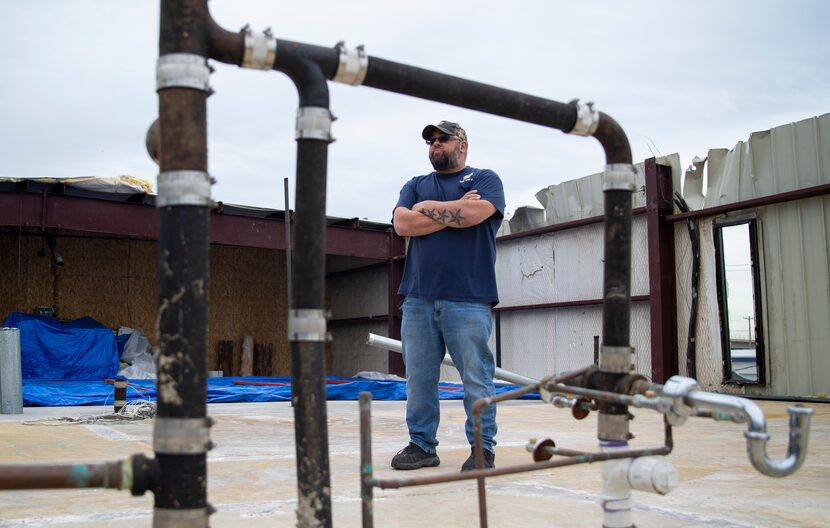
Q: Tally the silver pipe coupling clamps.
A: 12